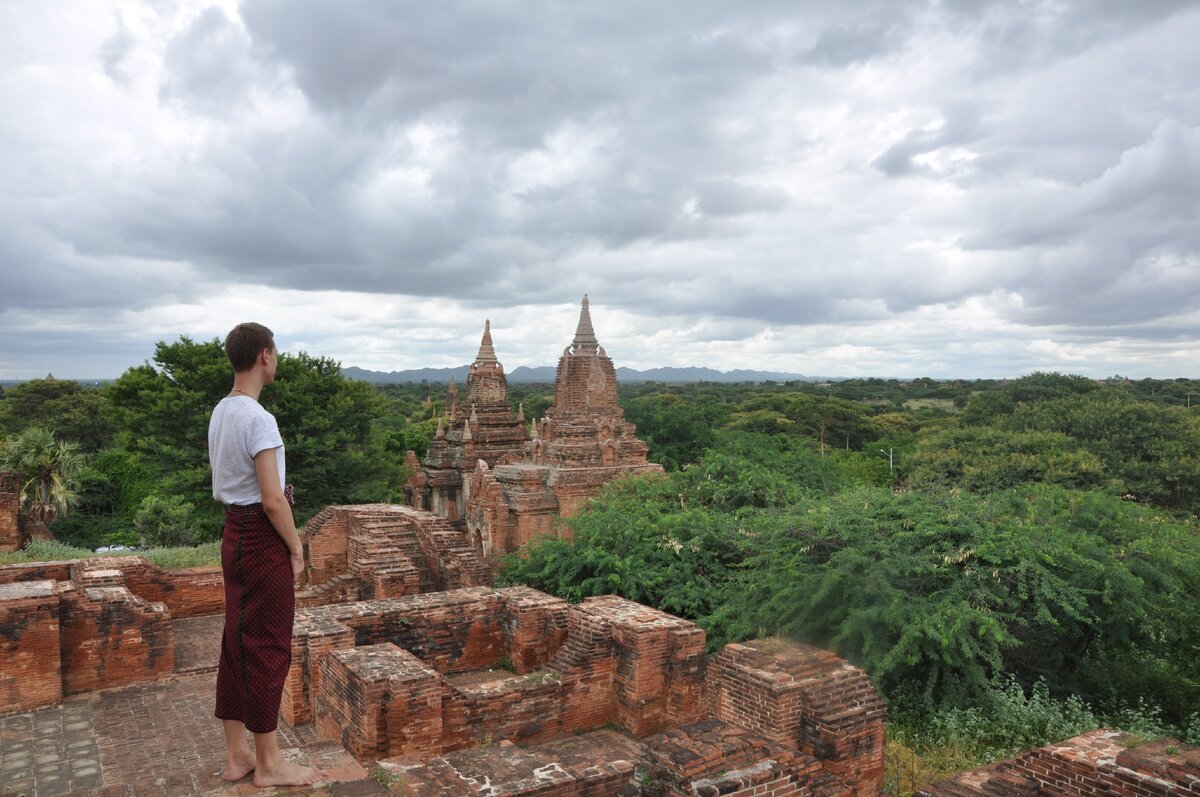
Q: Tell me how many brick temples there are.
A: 2